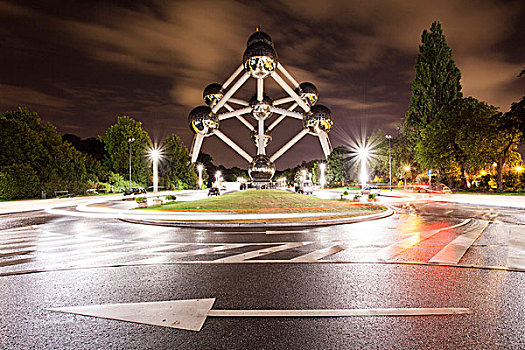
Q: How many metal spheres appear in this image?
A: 9